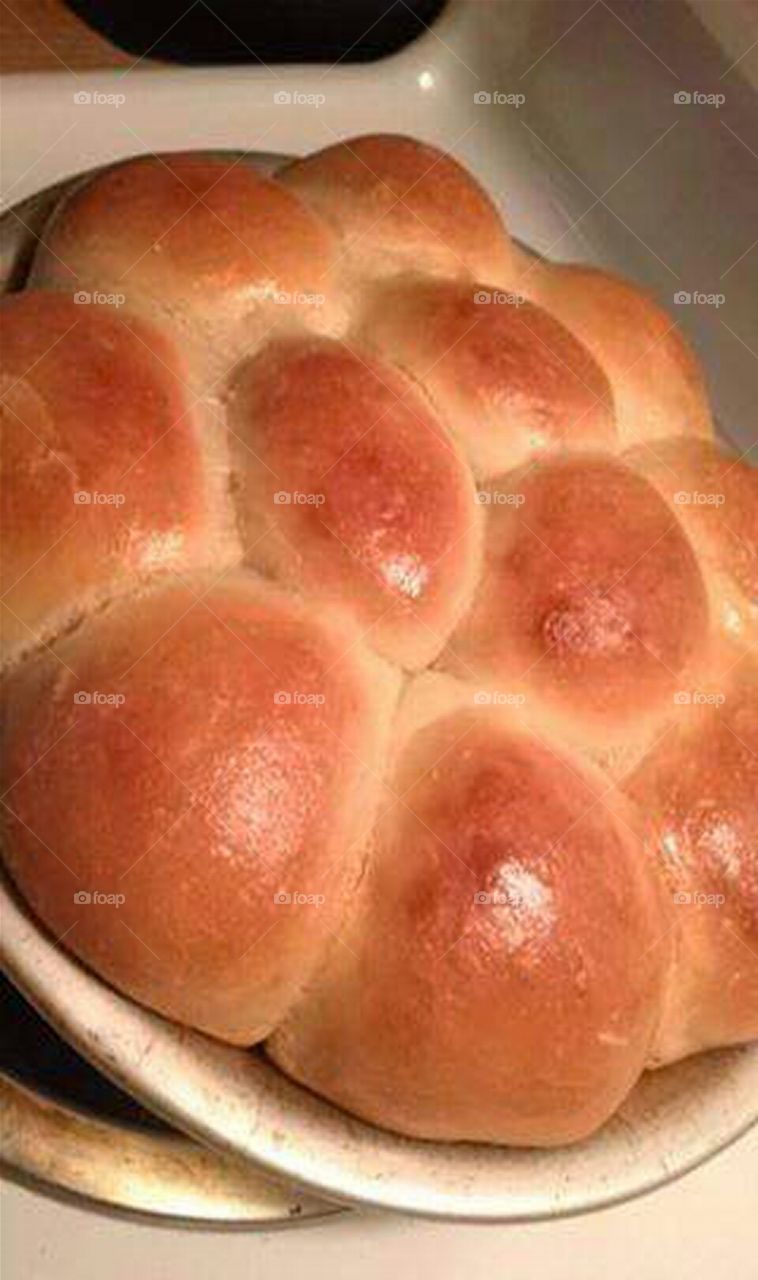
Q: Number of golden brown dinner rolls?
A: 11